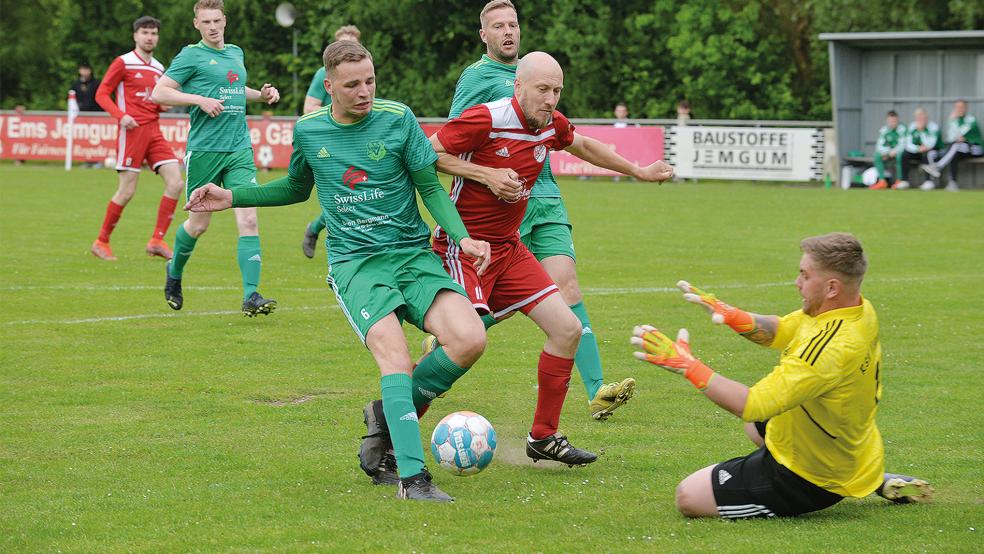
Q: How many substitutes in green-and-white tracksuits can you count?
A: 3